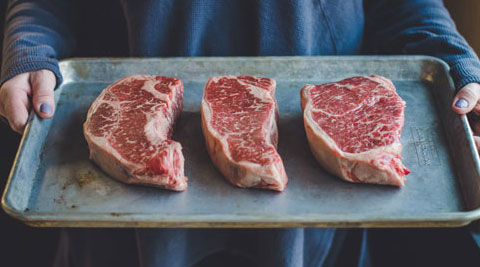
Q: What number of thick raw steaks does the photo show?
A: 3